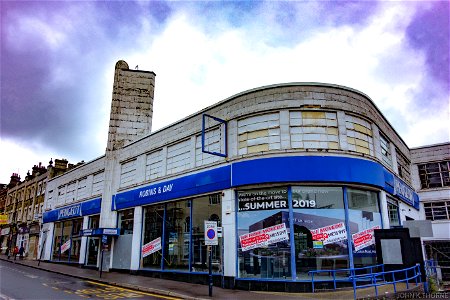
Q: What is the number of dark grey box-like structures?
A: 1